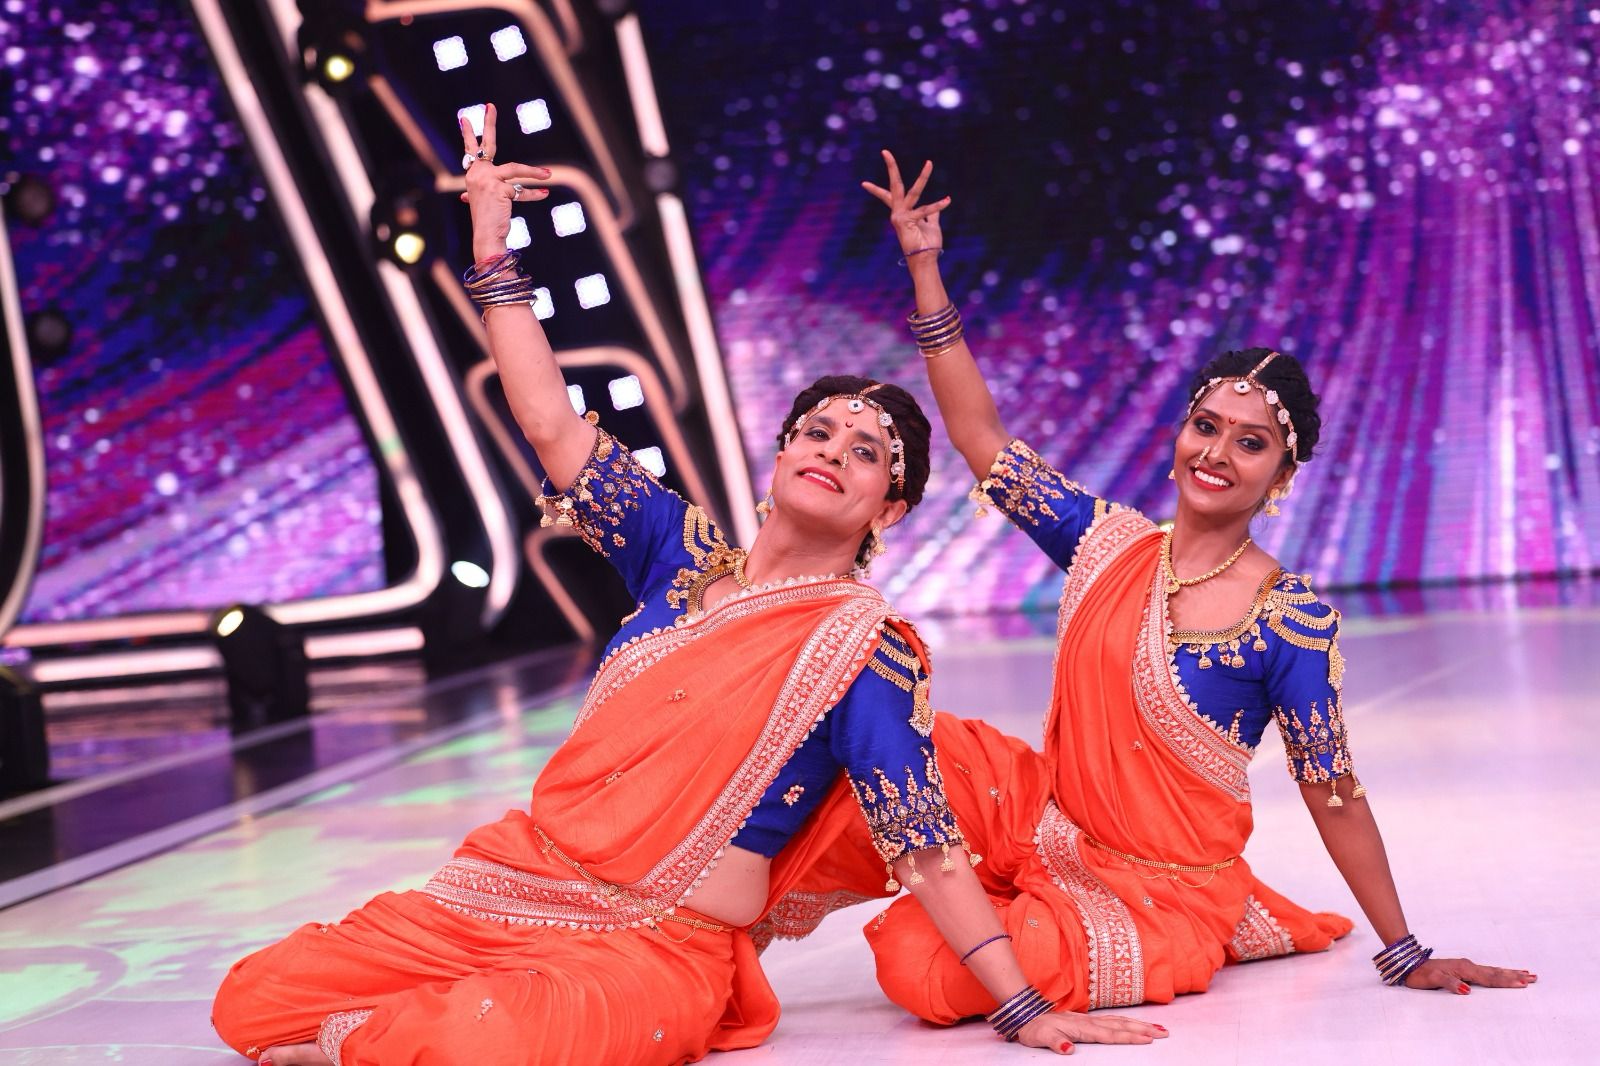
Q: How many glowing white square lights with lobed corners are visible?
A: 11